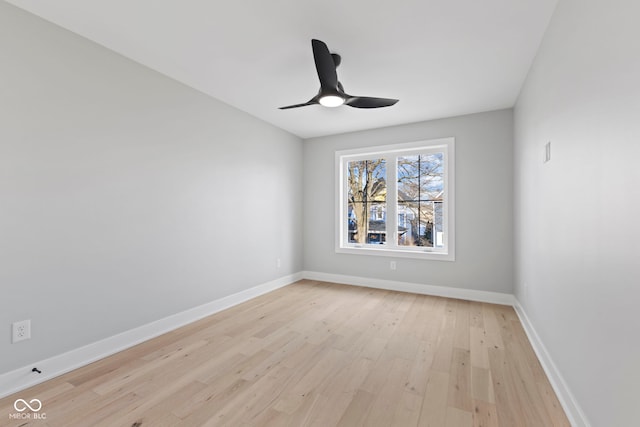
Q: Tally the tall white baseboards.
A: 3